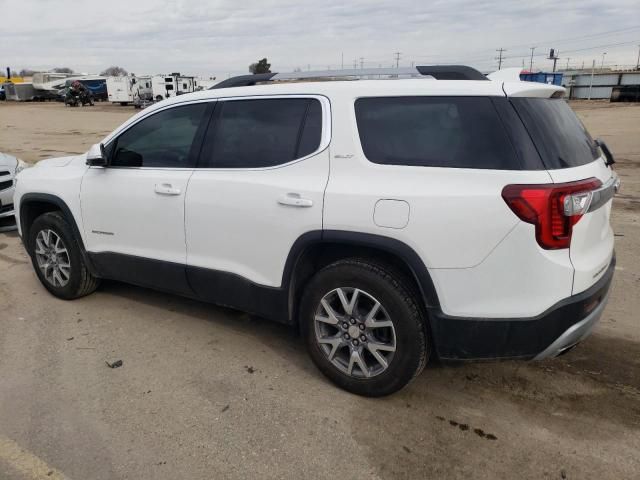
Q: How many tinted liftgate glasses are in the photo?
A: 1